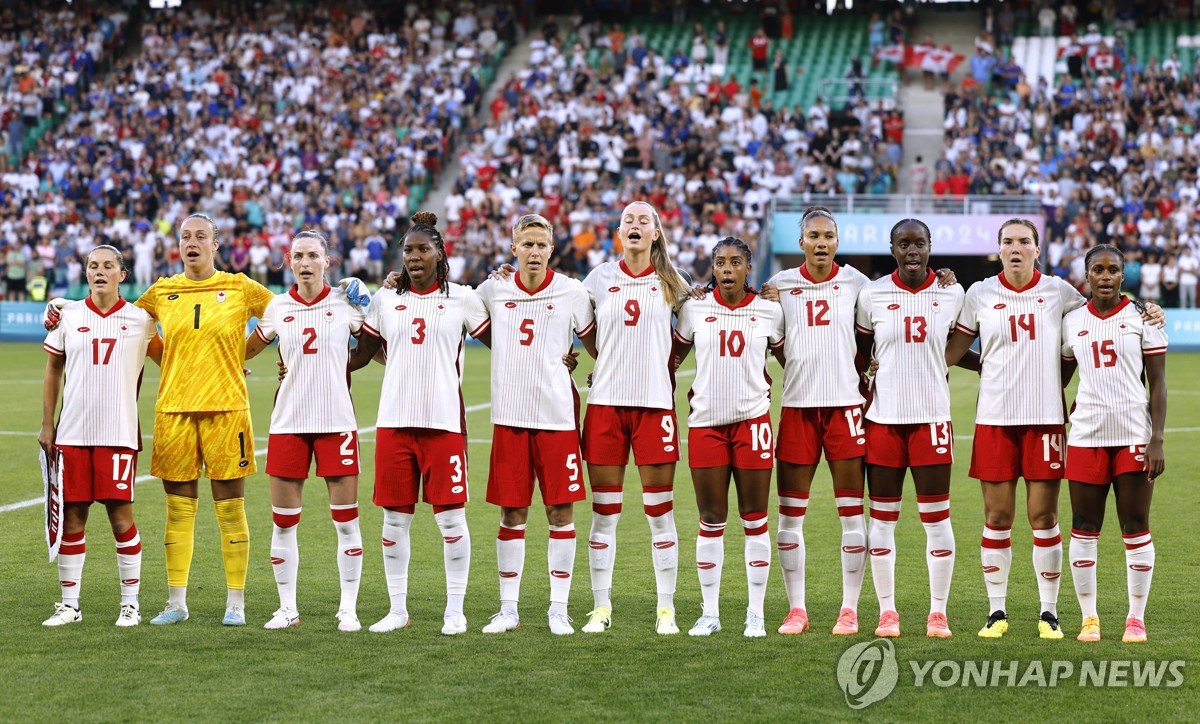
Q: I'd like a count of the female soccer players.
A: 11